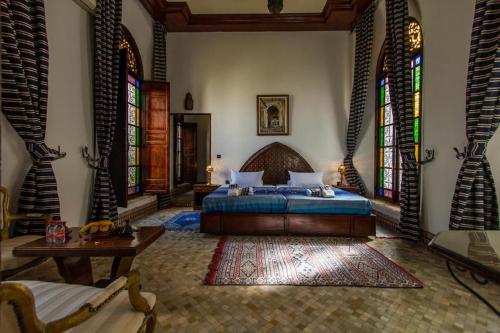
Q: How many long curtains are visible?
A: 6